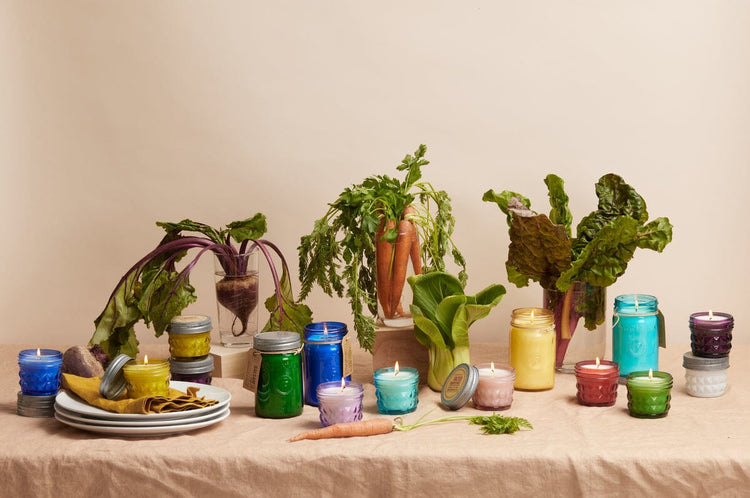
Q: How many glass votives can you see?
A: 11